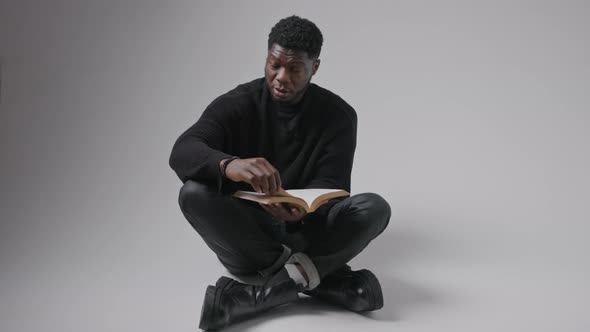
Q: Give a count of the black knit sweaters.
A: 1